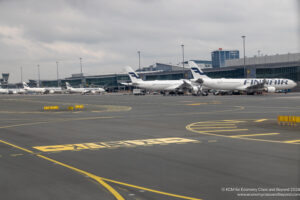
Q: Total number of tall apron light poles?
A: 7